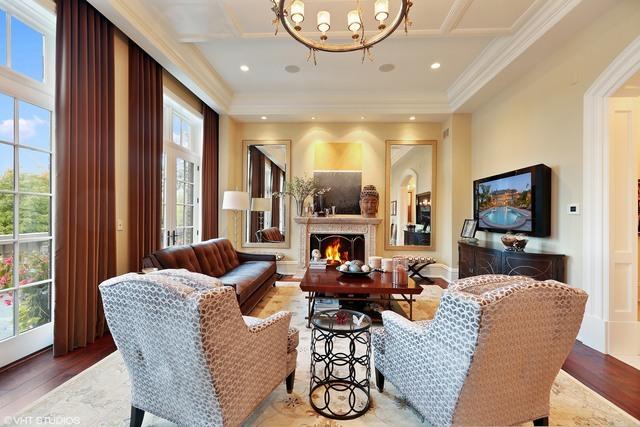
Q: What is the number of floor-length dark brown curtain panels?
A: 3